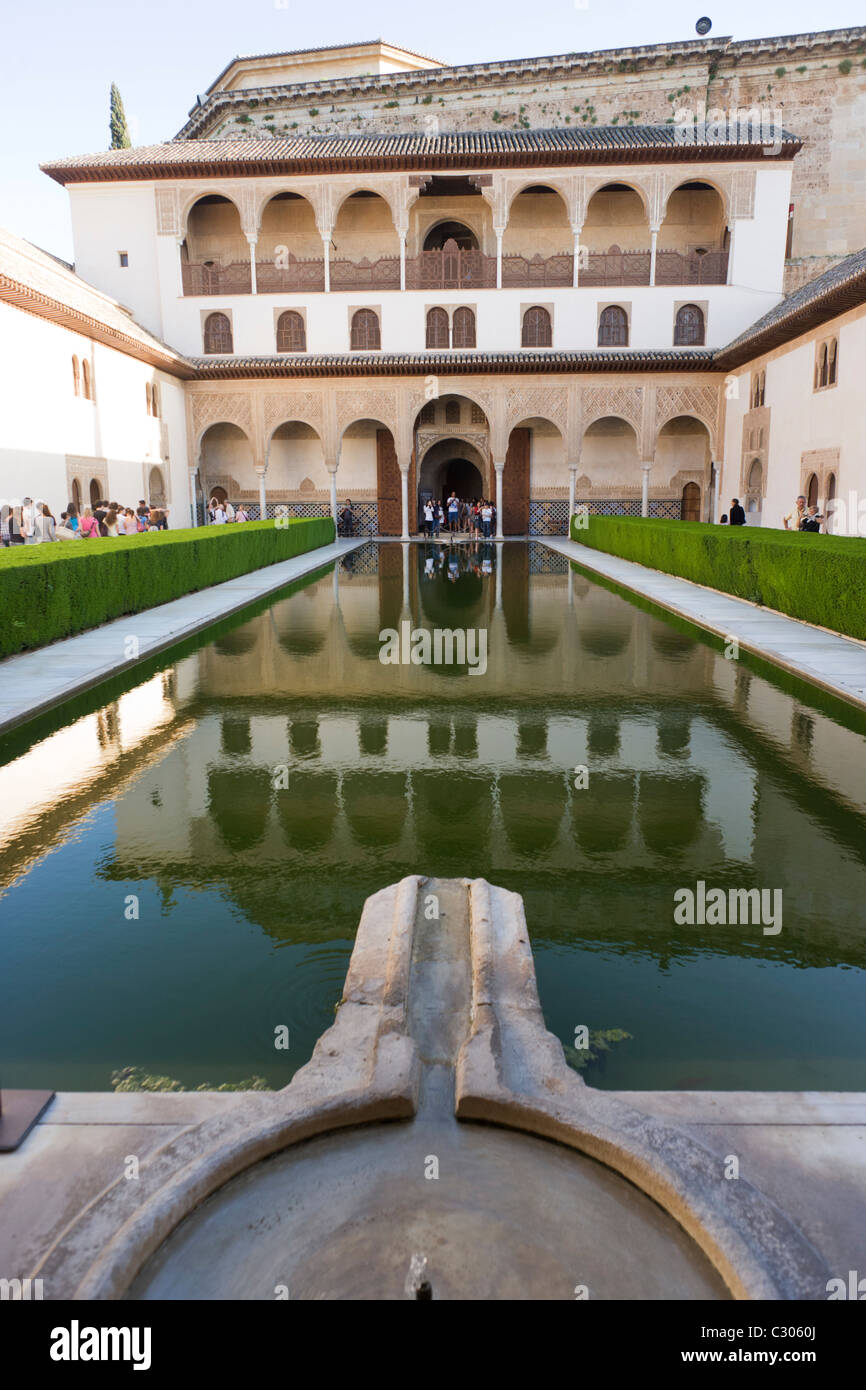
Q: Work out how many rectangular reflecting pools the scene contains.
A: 1